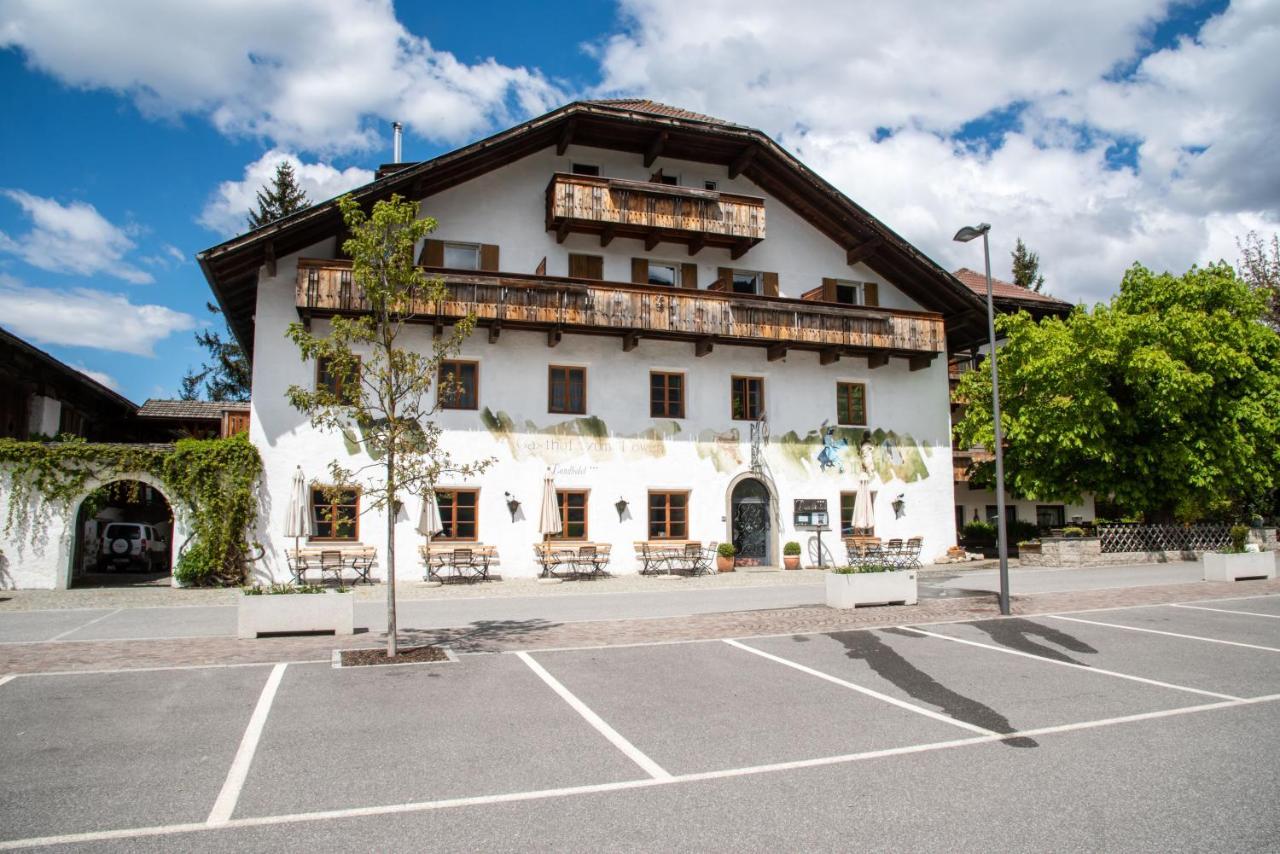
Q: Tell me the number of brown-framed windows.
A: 11